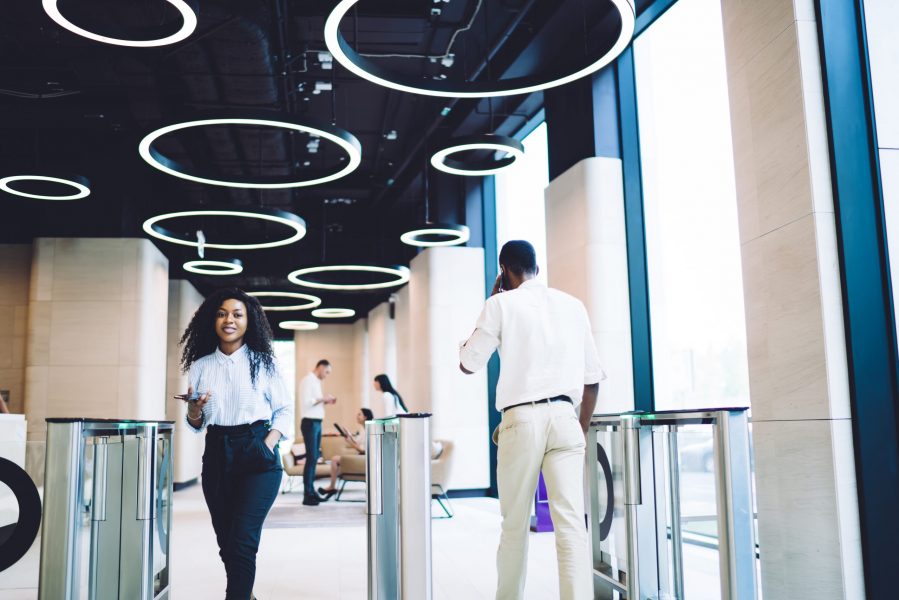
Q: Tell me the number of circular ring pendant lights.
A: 12